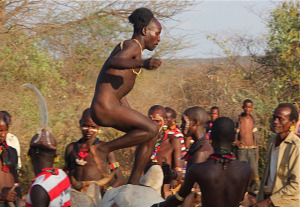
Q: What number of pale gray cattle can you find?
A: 2